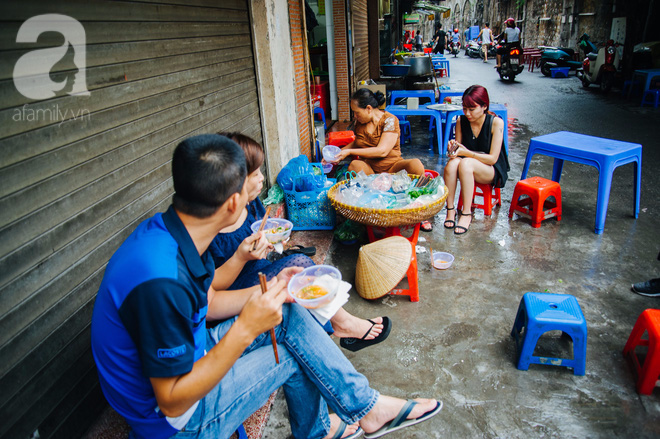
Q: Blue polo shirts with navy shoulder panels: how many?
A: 1